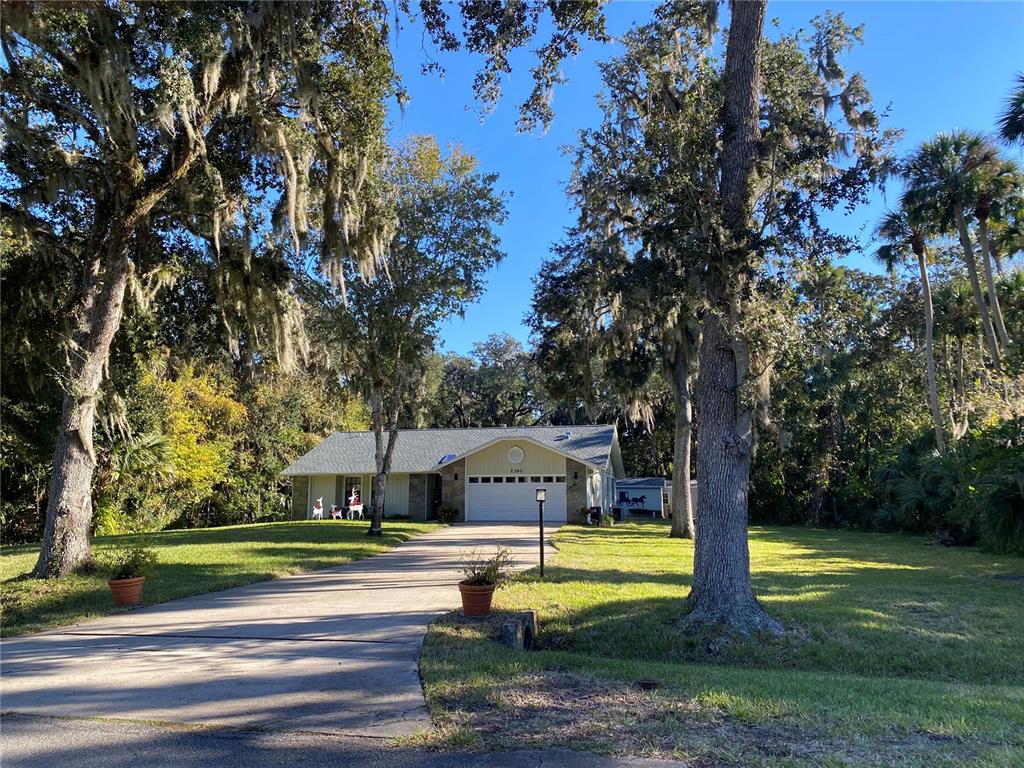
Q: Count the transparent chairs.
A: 0